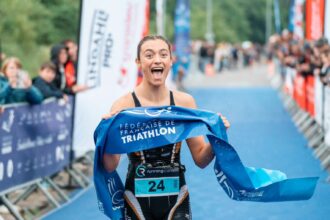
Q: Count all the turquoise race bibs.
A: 1